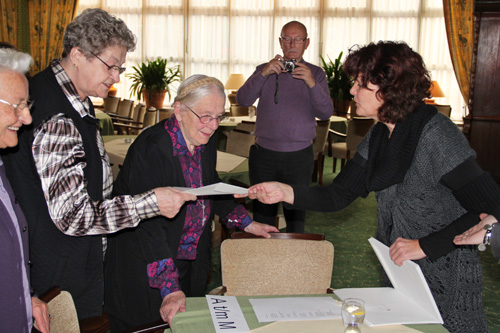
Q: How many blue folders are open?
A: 0